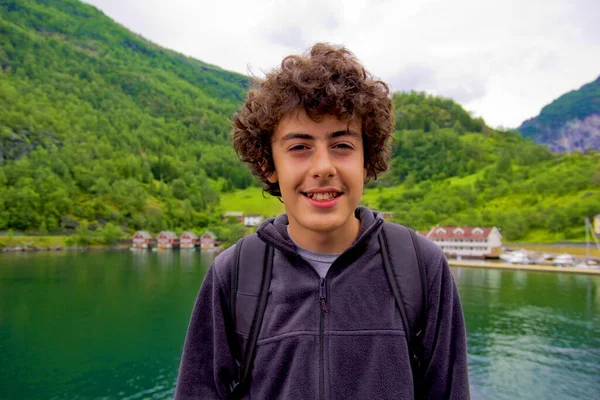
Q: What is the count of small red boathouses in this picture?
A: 4